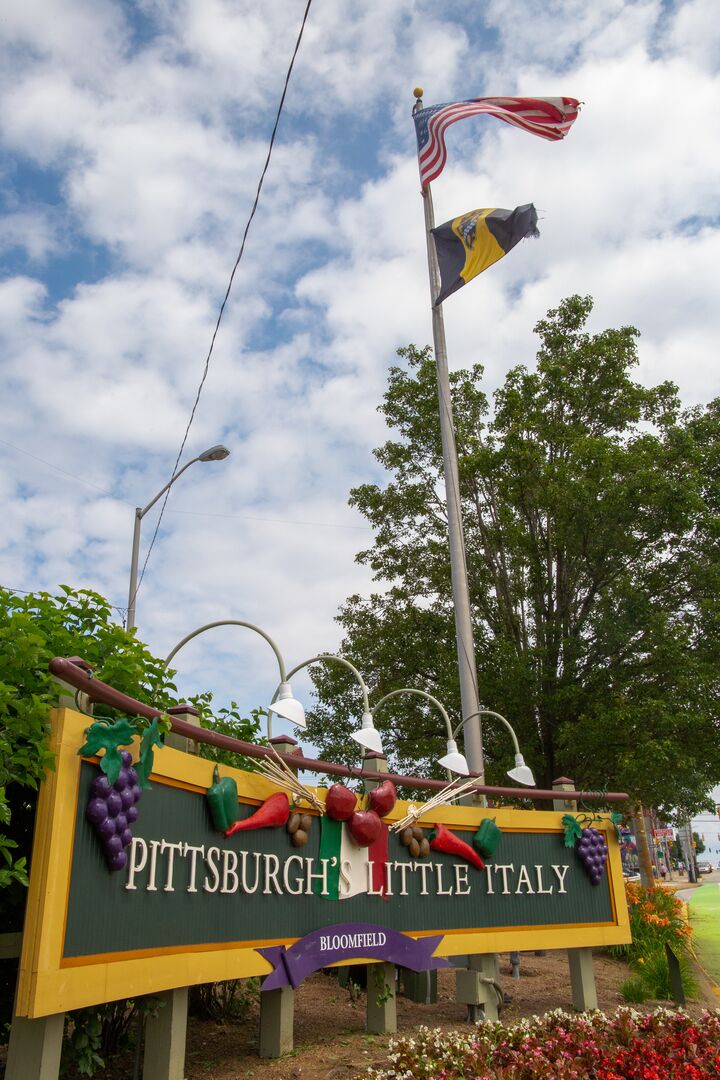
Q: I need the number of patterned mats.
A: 0